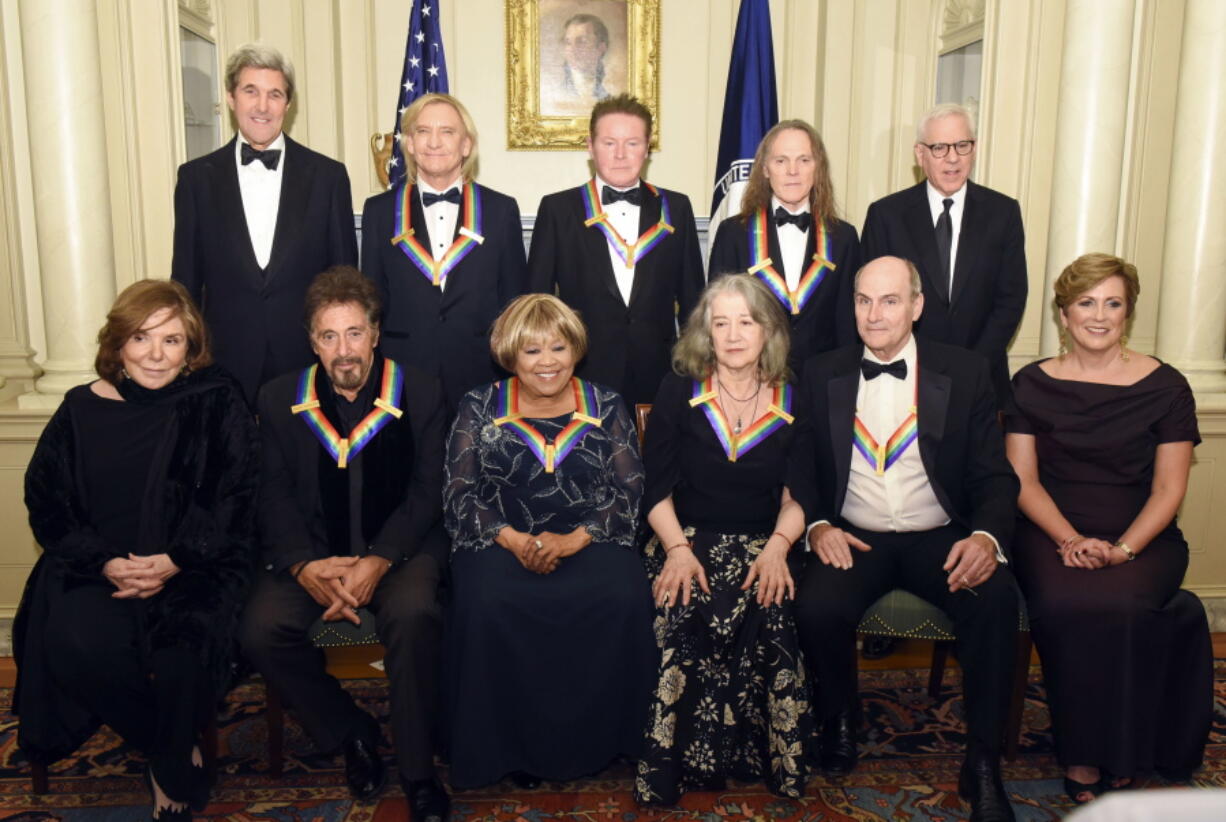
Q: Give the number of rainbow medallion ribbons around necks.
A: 7